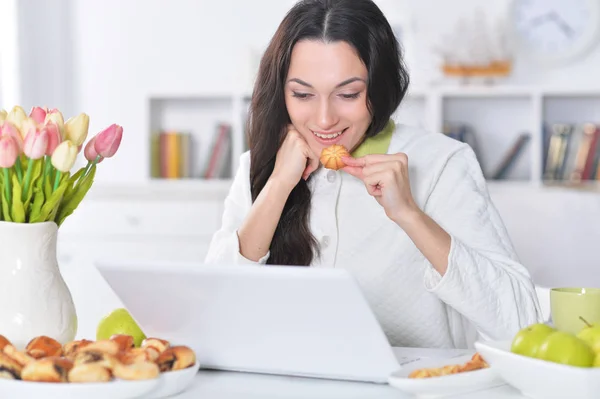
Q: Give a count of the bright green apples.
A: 4